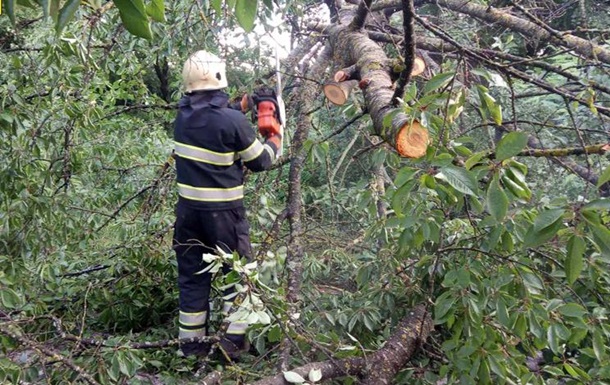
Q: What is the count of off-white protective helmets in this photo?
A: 1